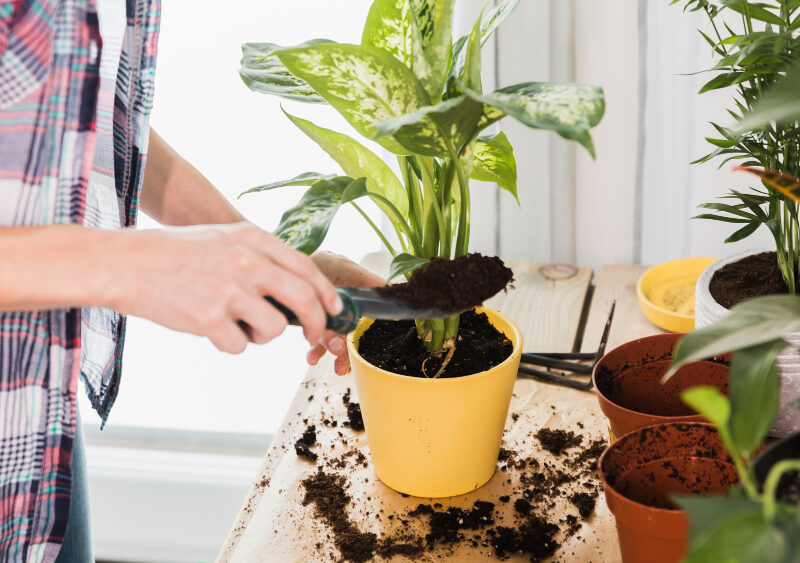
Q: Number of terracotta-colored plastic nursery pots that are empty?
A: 2